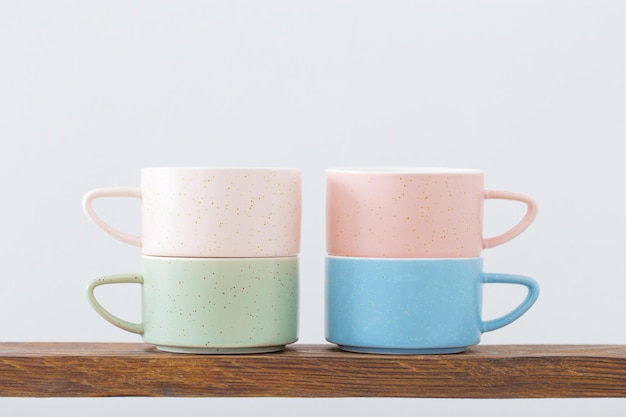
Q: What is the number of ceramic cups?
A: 4